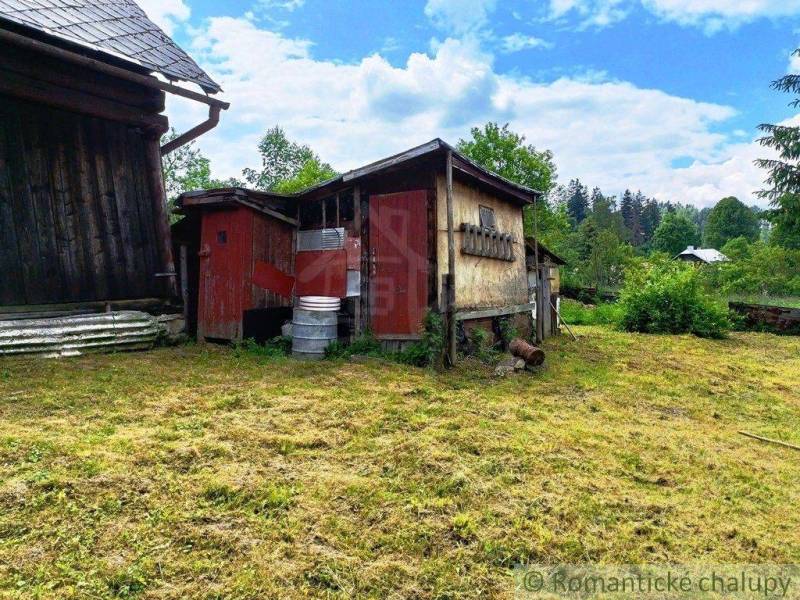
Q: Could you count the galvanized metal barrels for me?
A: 1